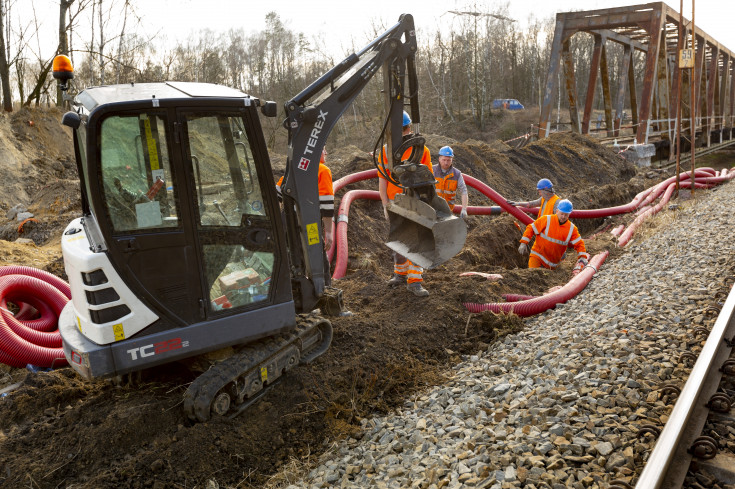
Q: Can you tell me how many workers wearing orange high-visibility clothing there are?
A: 5